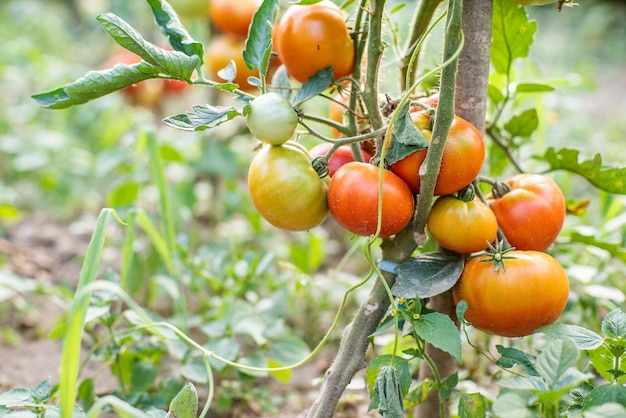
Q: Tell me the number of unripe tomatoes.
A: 2